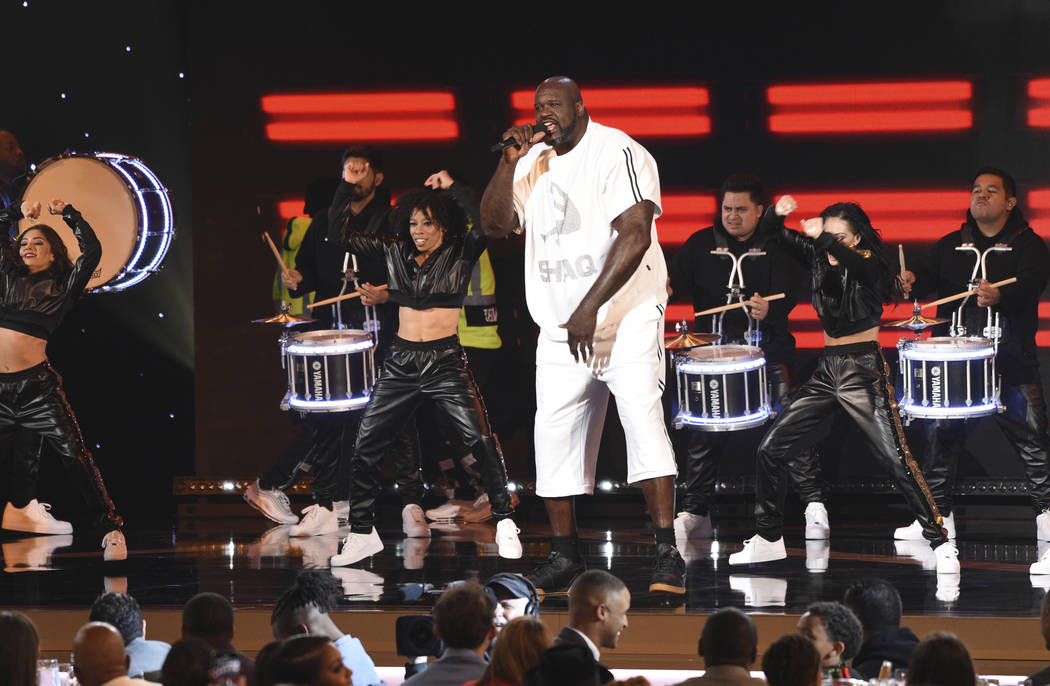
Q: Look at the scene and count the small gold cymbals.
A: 3